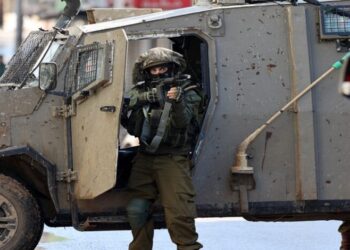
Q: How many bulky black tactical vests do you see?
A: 1